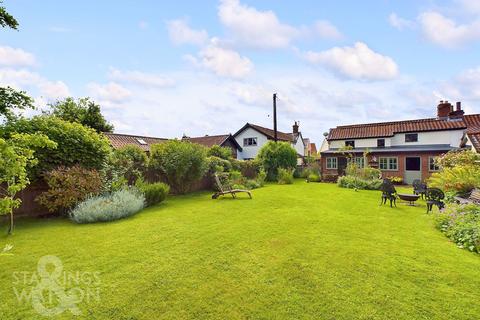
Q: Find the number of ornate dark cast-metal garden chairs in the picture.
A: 3